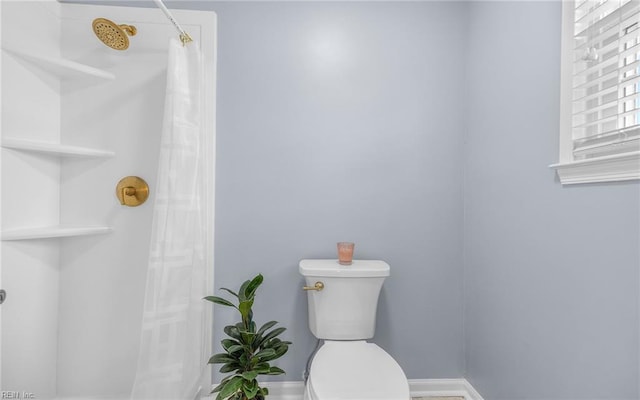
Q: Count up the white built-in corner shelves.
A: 3